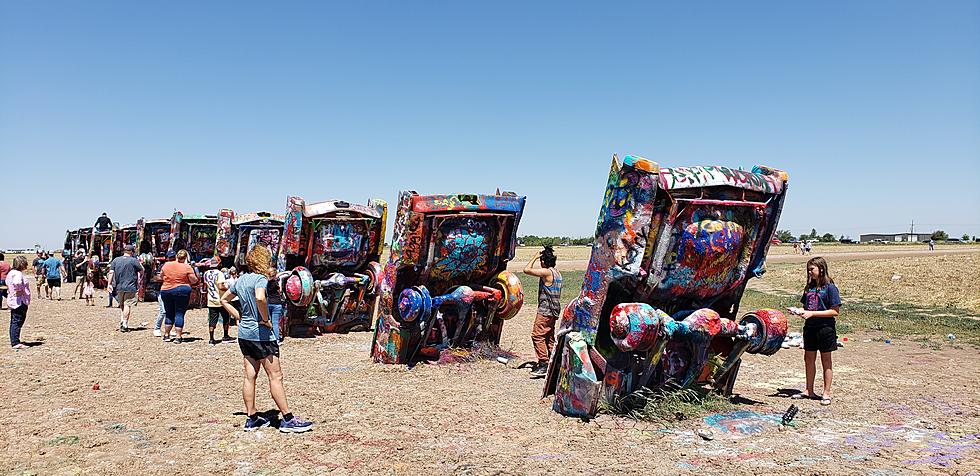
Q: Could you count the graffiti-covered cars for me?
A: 10